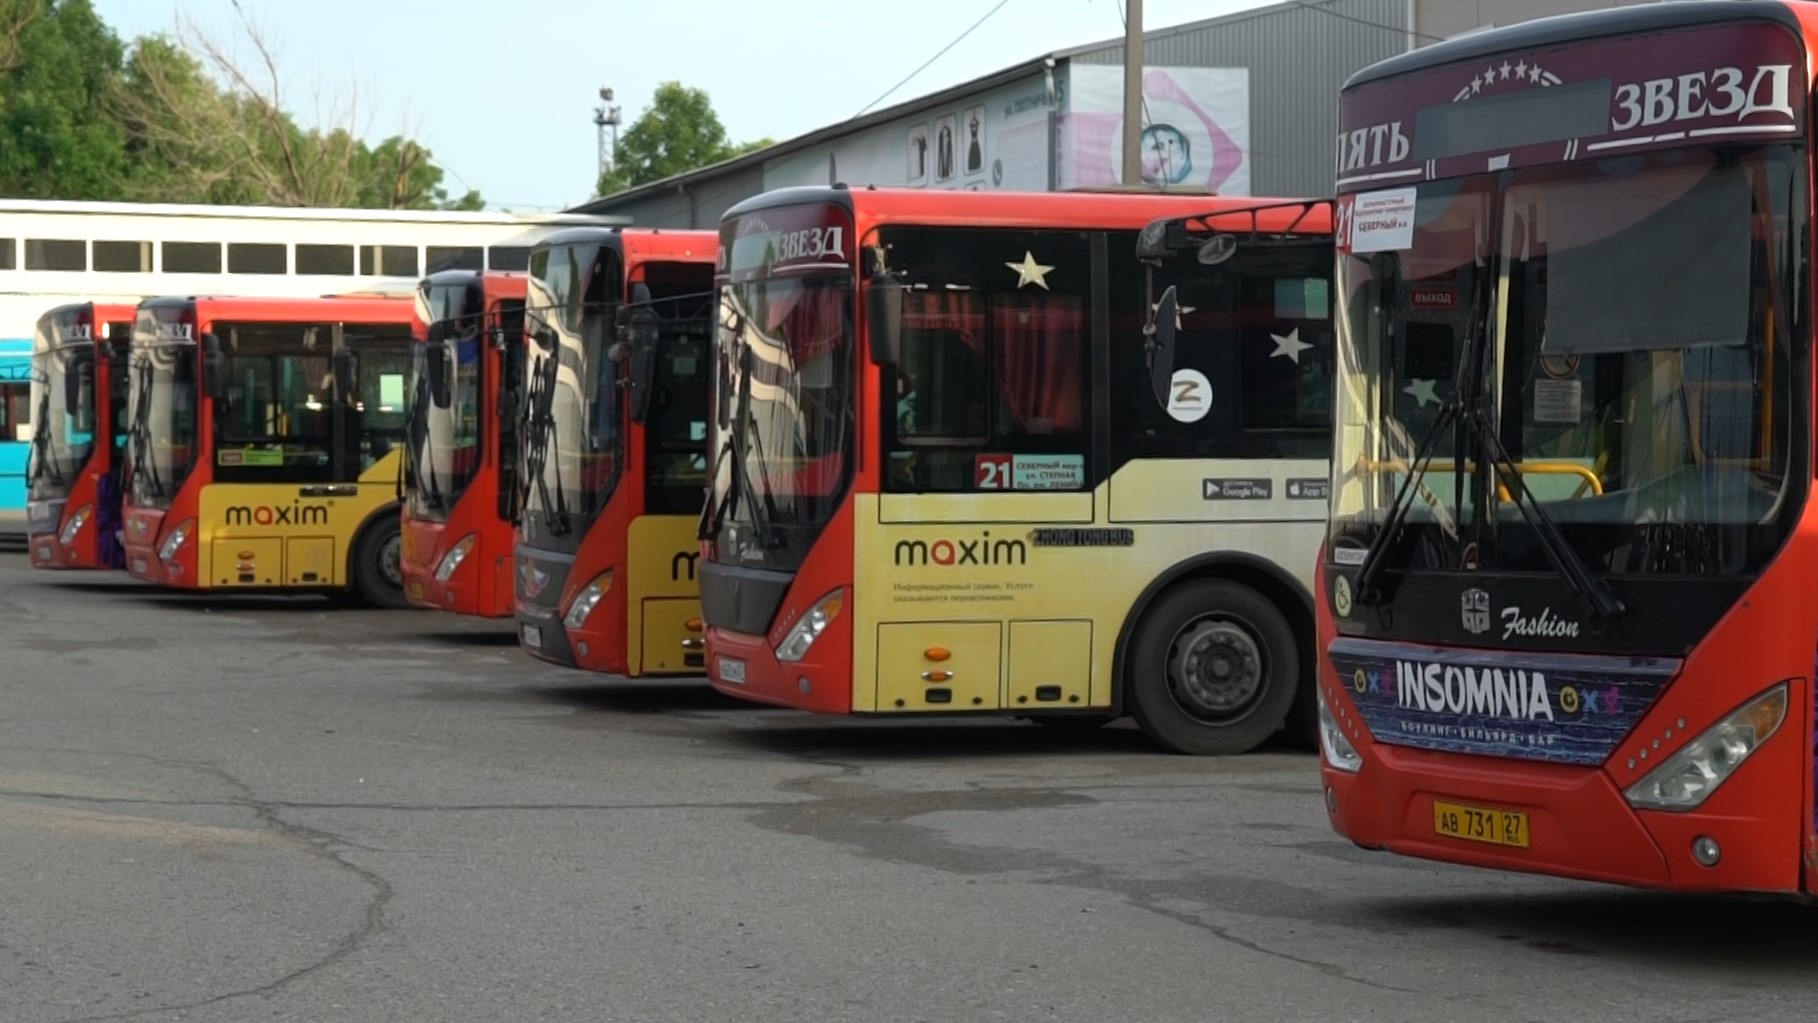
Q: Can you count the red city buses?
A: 6